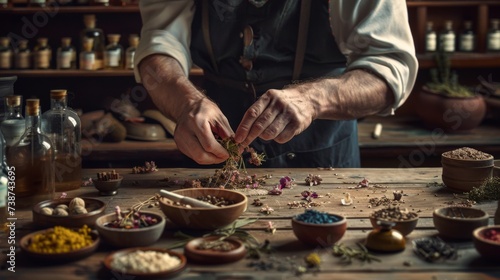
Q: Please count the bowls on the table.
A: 12